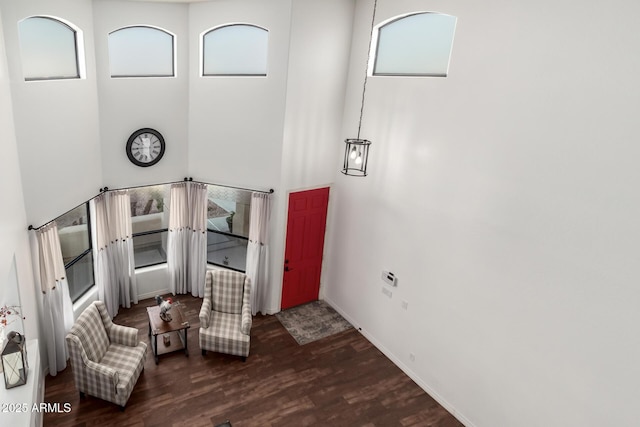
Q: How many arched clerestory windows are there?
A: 4